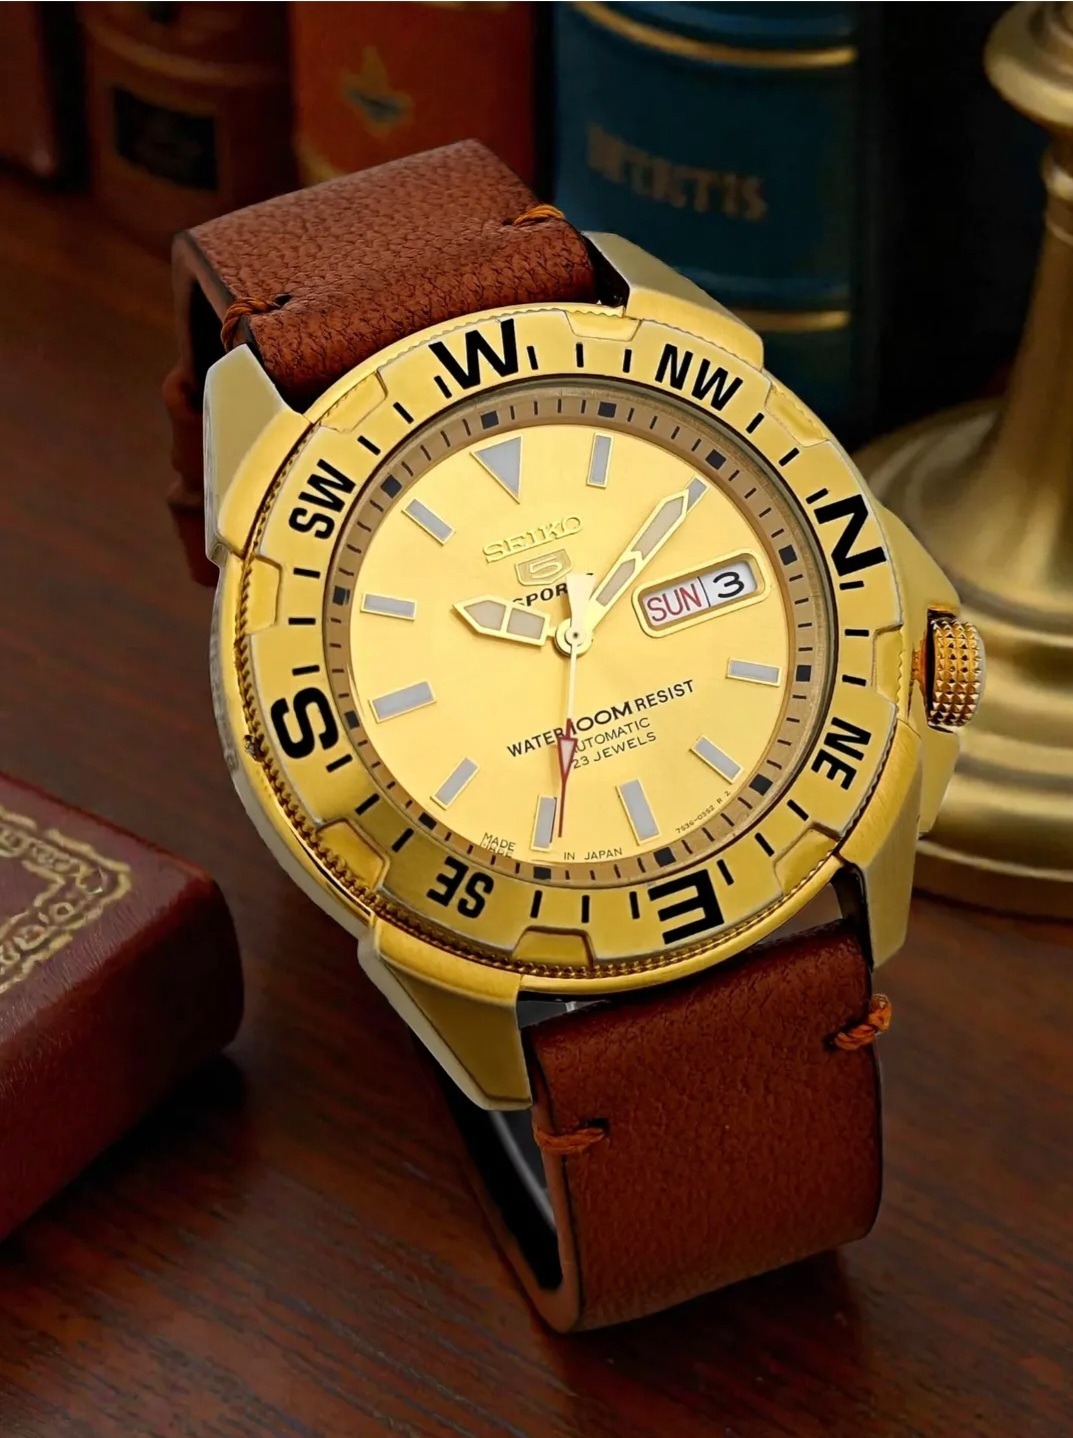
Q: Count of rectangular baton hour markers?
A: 10